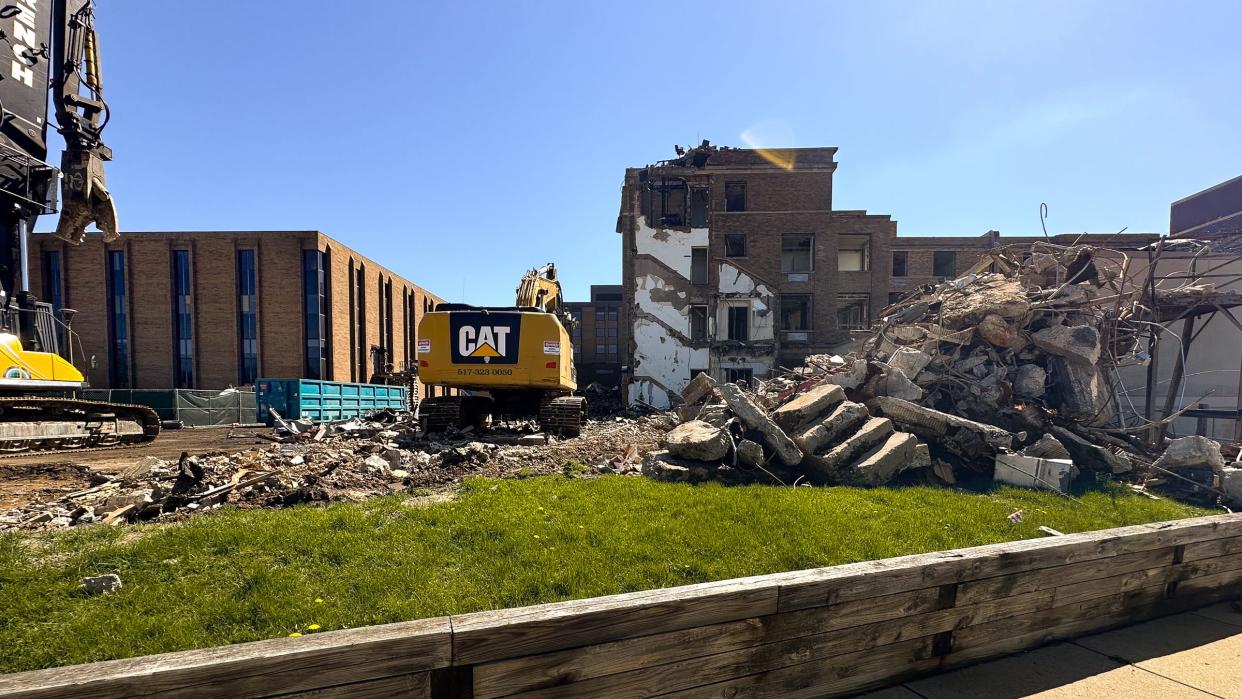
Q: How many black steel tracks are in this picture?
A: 3